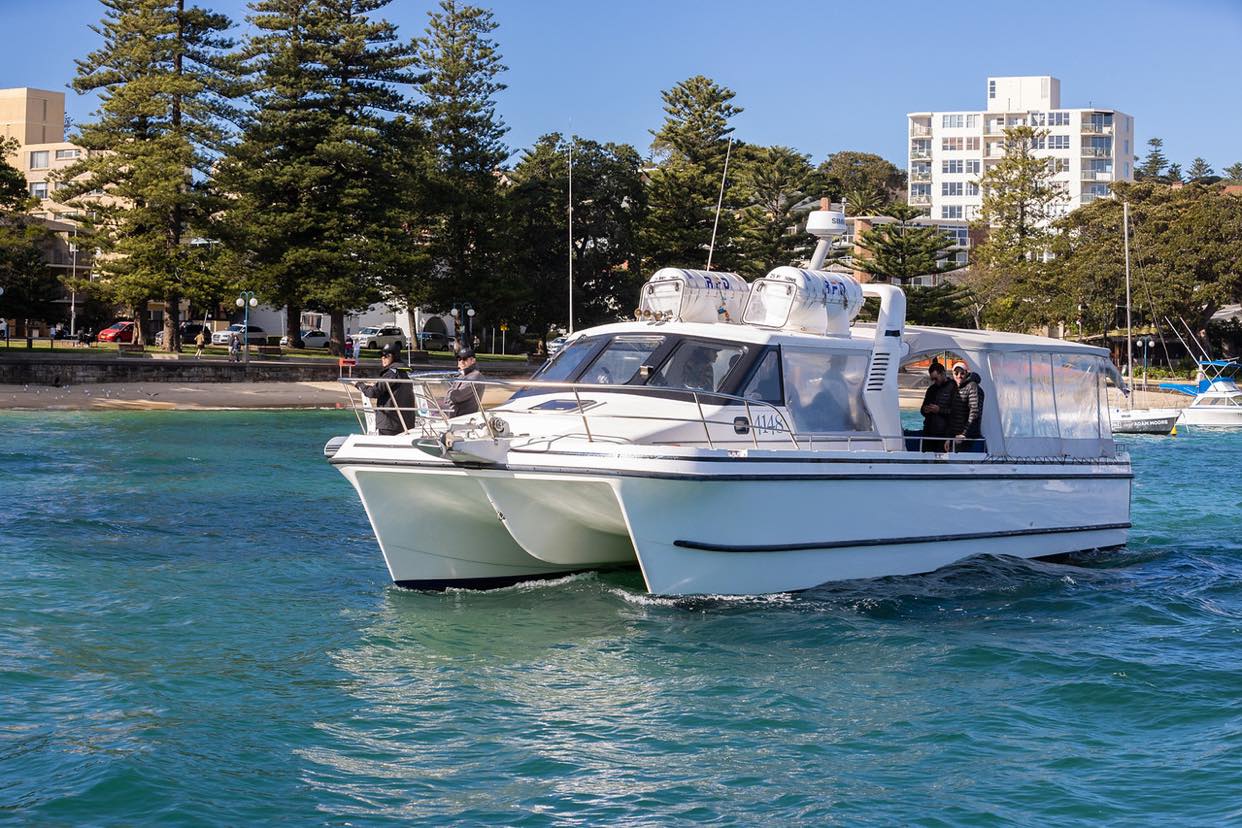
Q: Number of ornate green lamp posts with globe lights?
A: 3